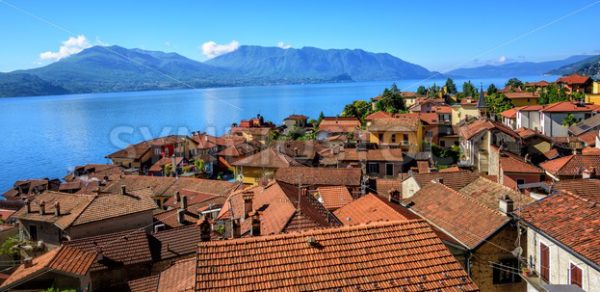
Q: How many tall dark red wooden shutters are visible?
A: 2